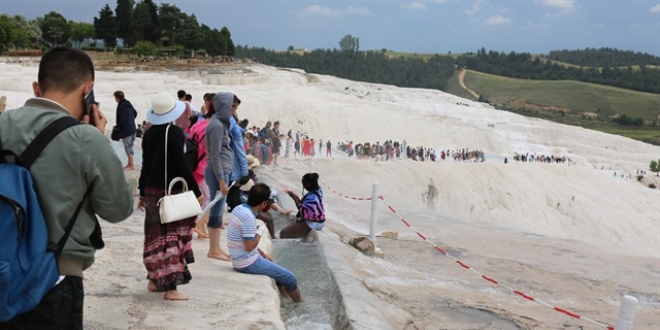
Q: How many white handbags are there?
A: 1